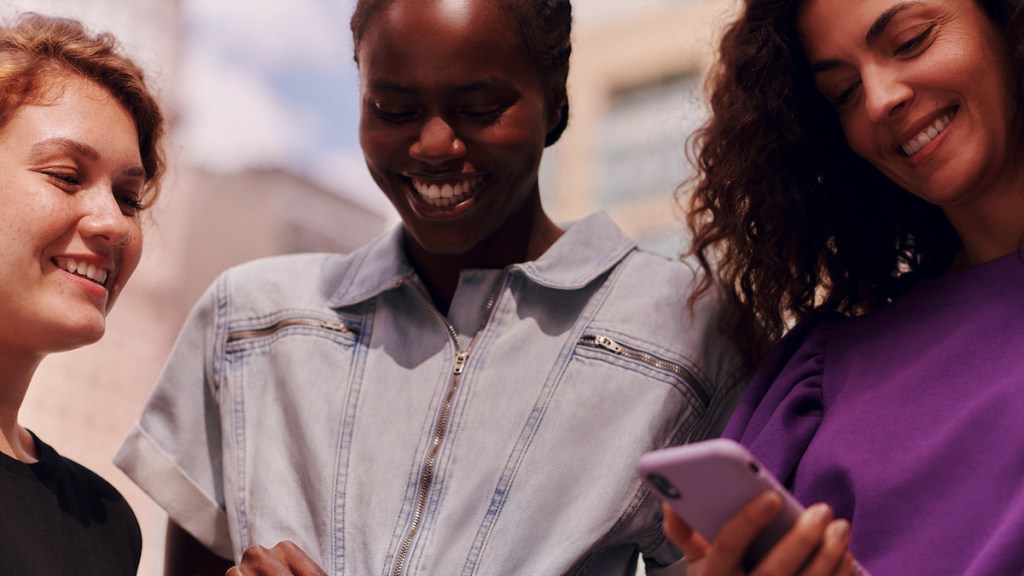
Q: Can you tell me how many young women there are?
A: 3